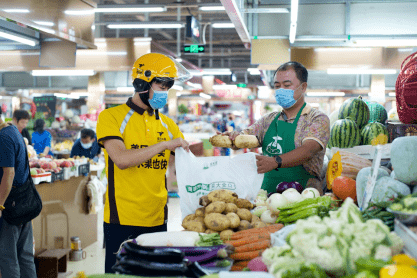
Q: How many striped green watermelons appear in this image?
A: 3